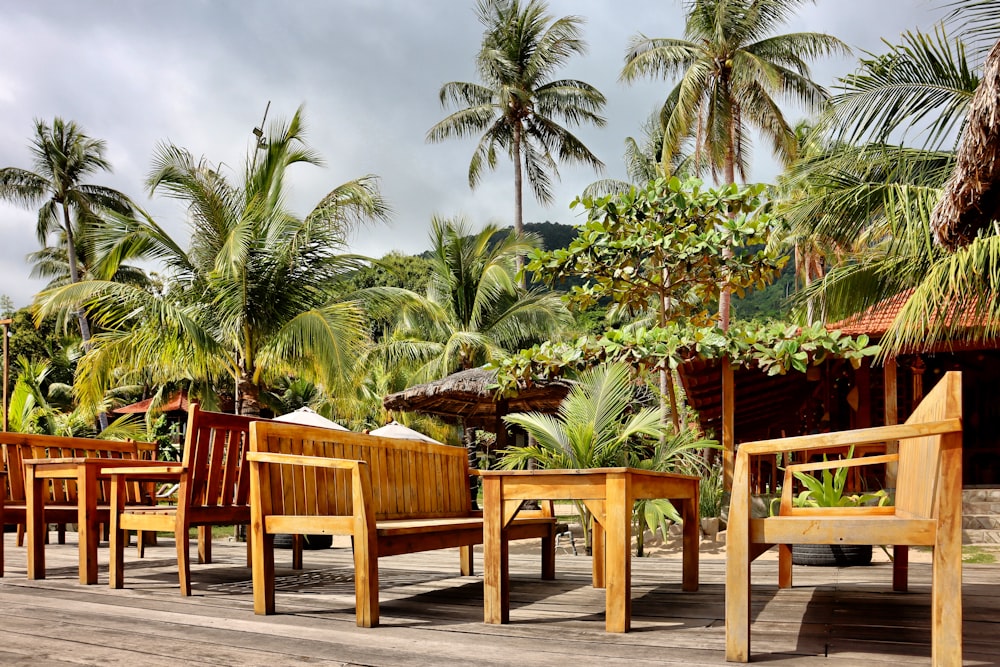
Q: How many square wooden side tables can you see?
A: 2